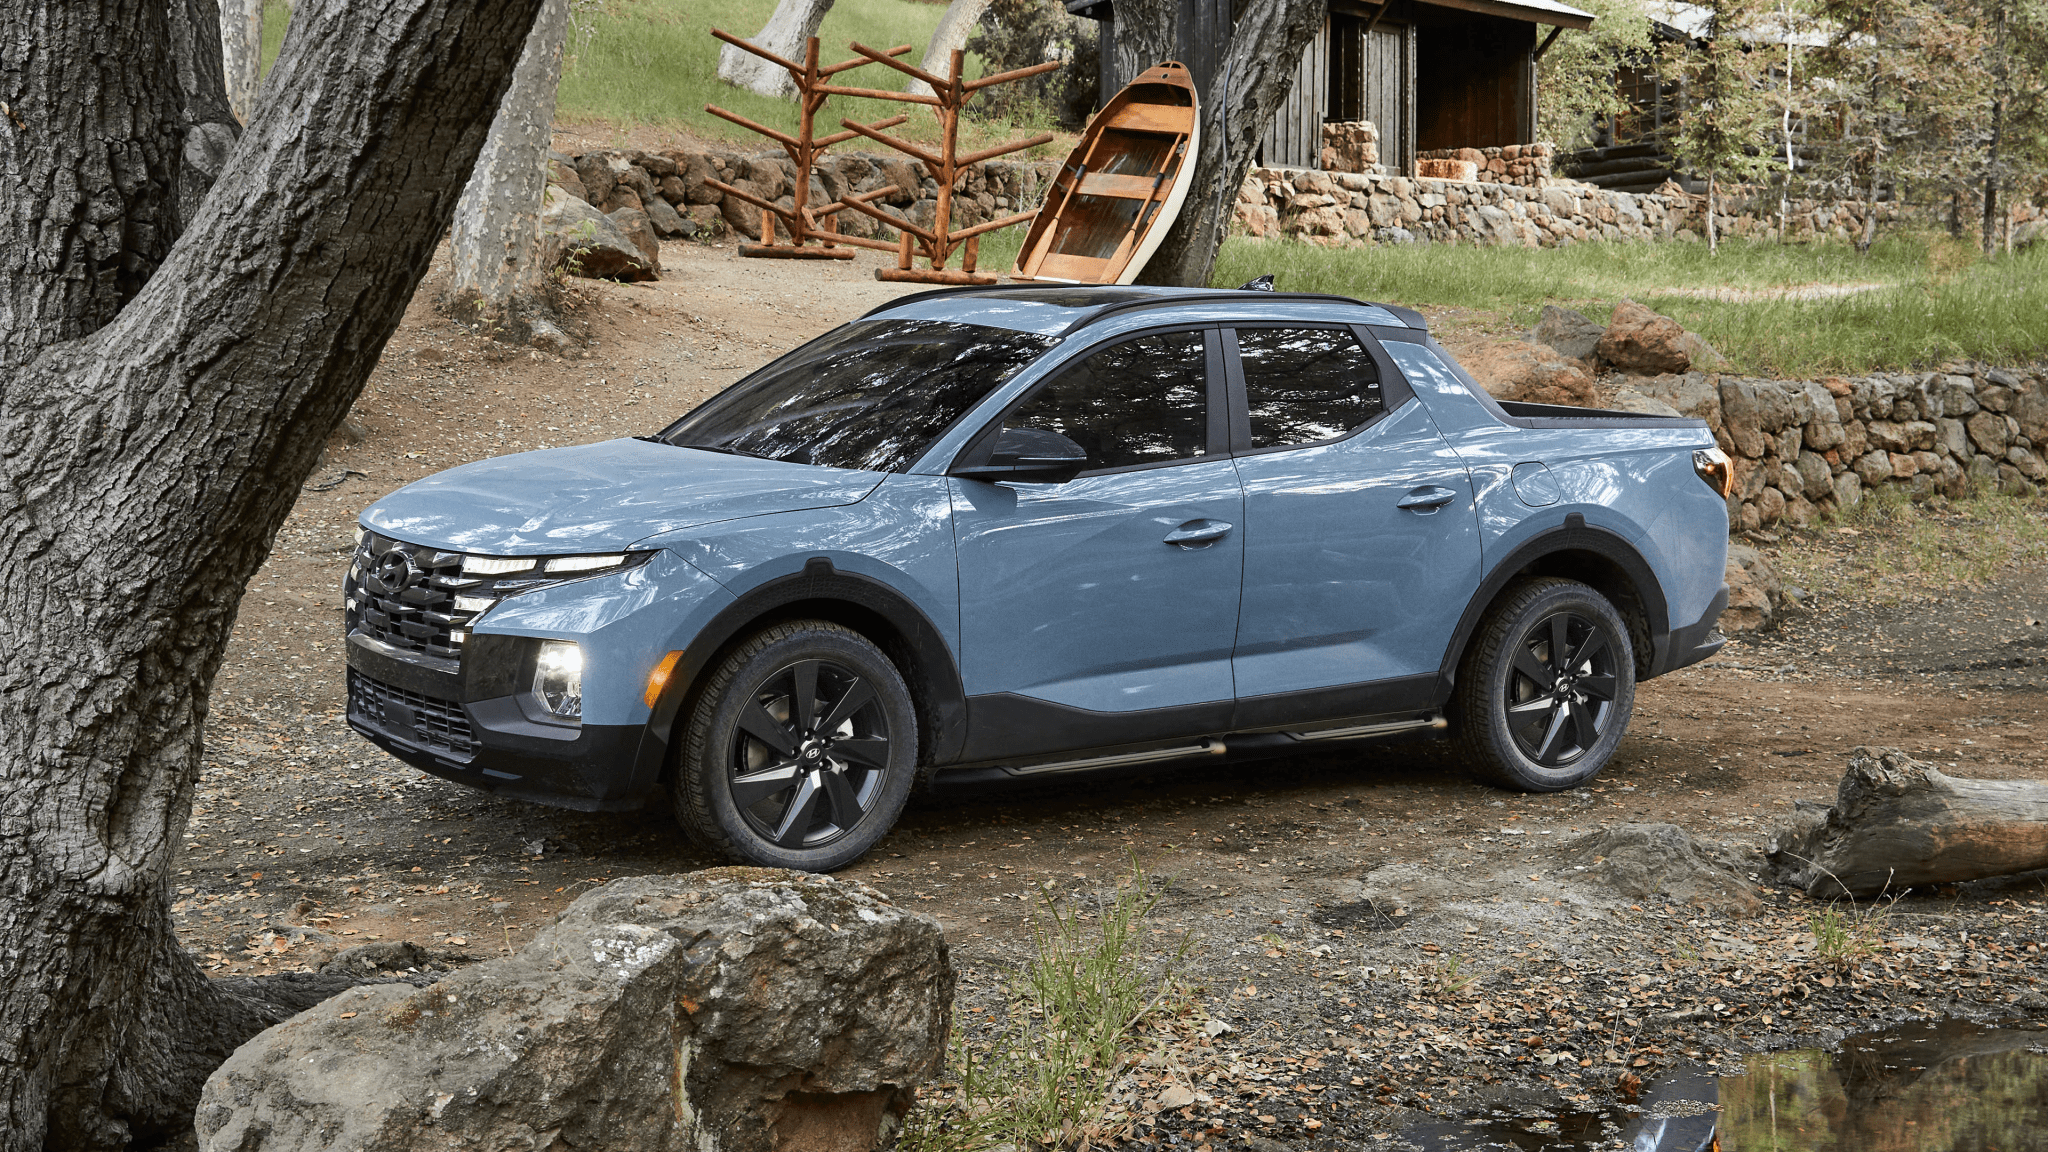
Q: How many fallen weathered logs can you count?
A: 1